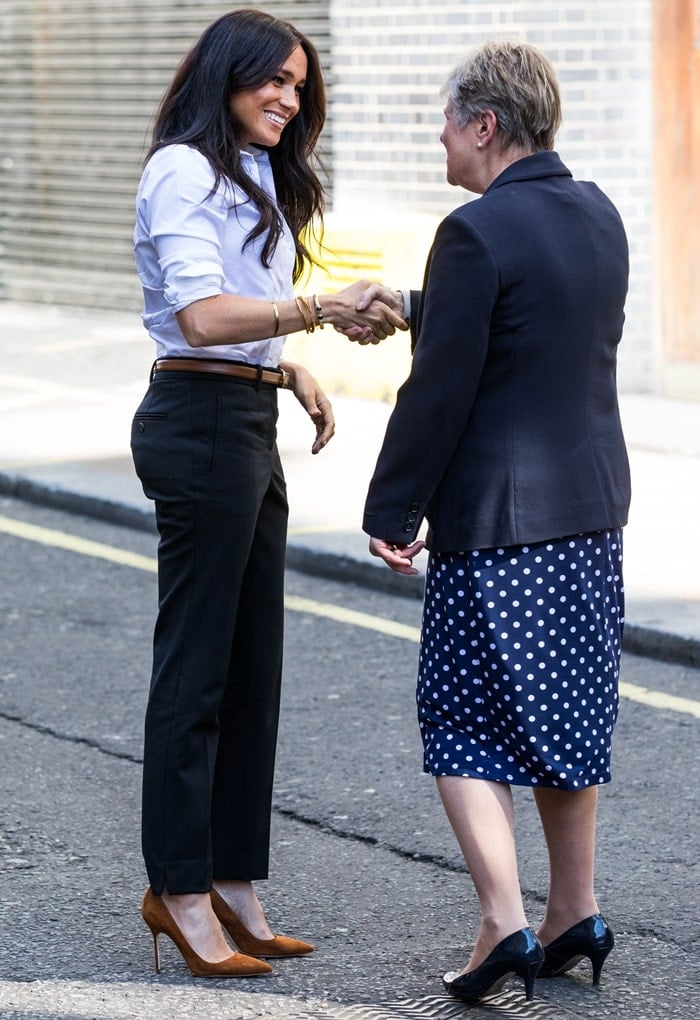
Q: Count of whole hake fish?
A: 0